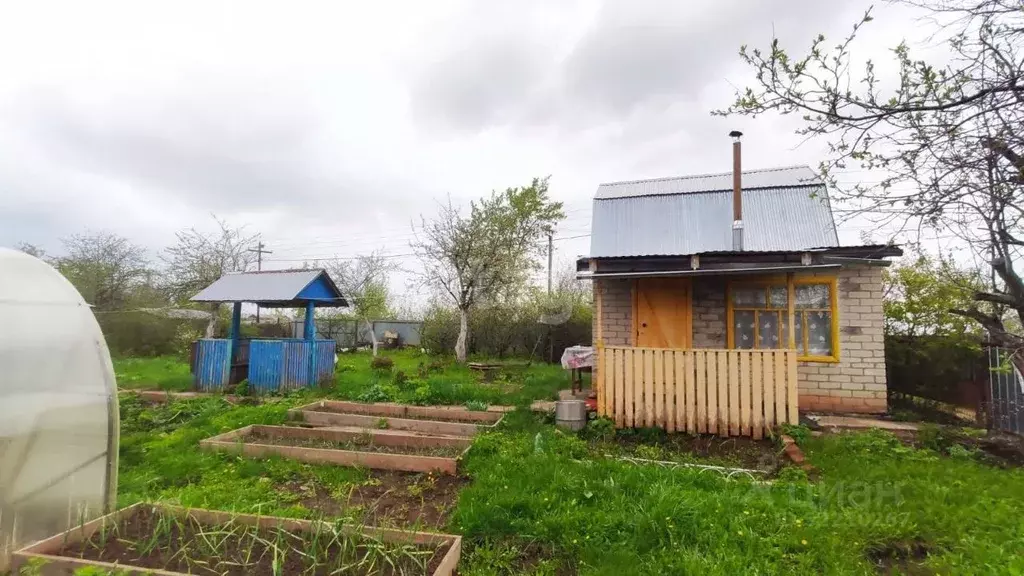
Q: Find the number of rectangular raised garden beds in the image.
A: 3